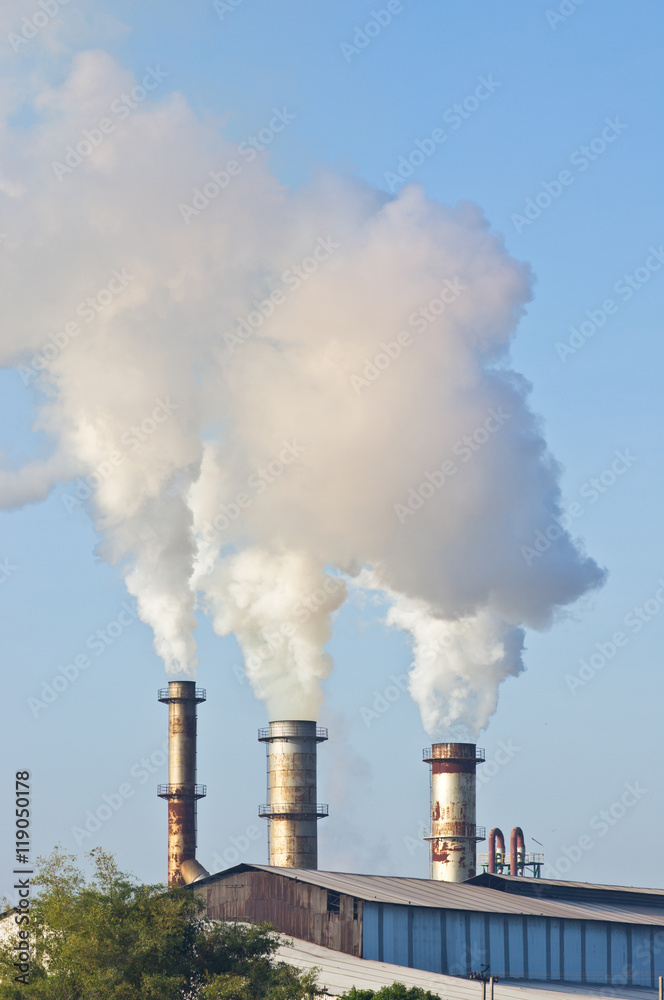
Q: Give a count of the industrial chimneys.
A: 3